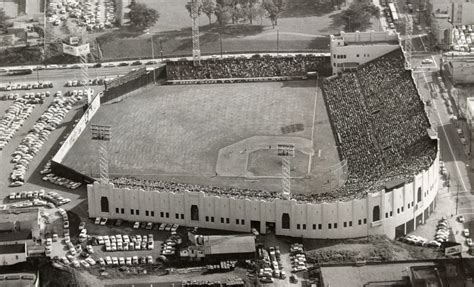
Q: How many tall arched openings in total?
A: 5